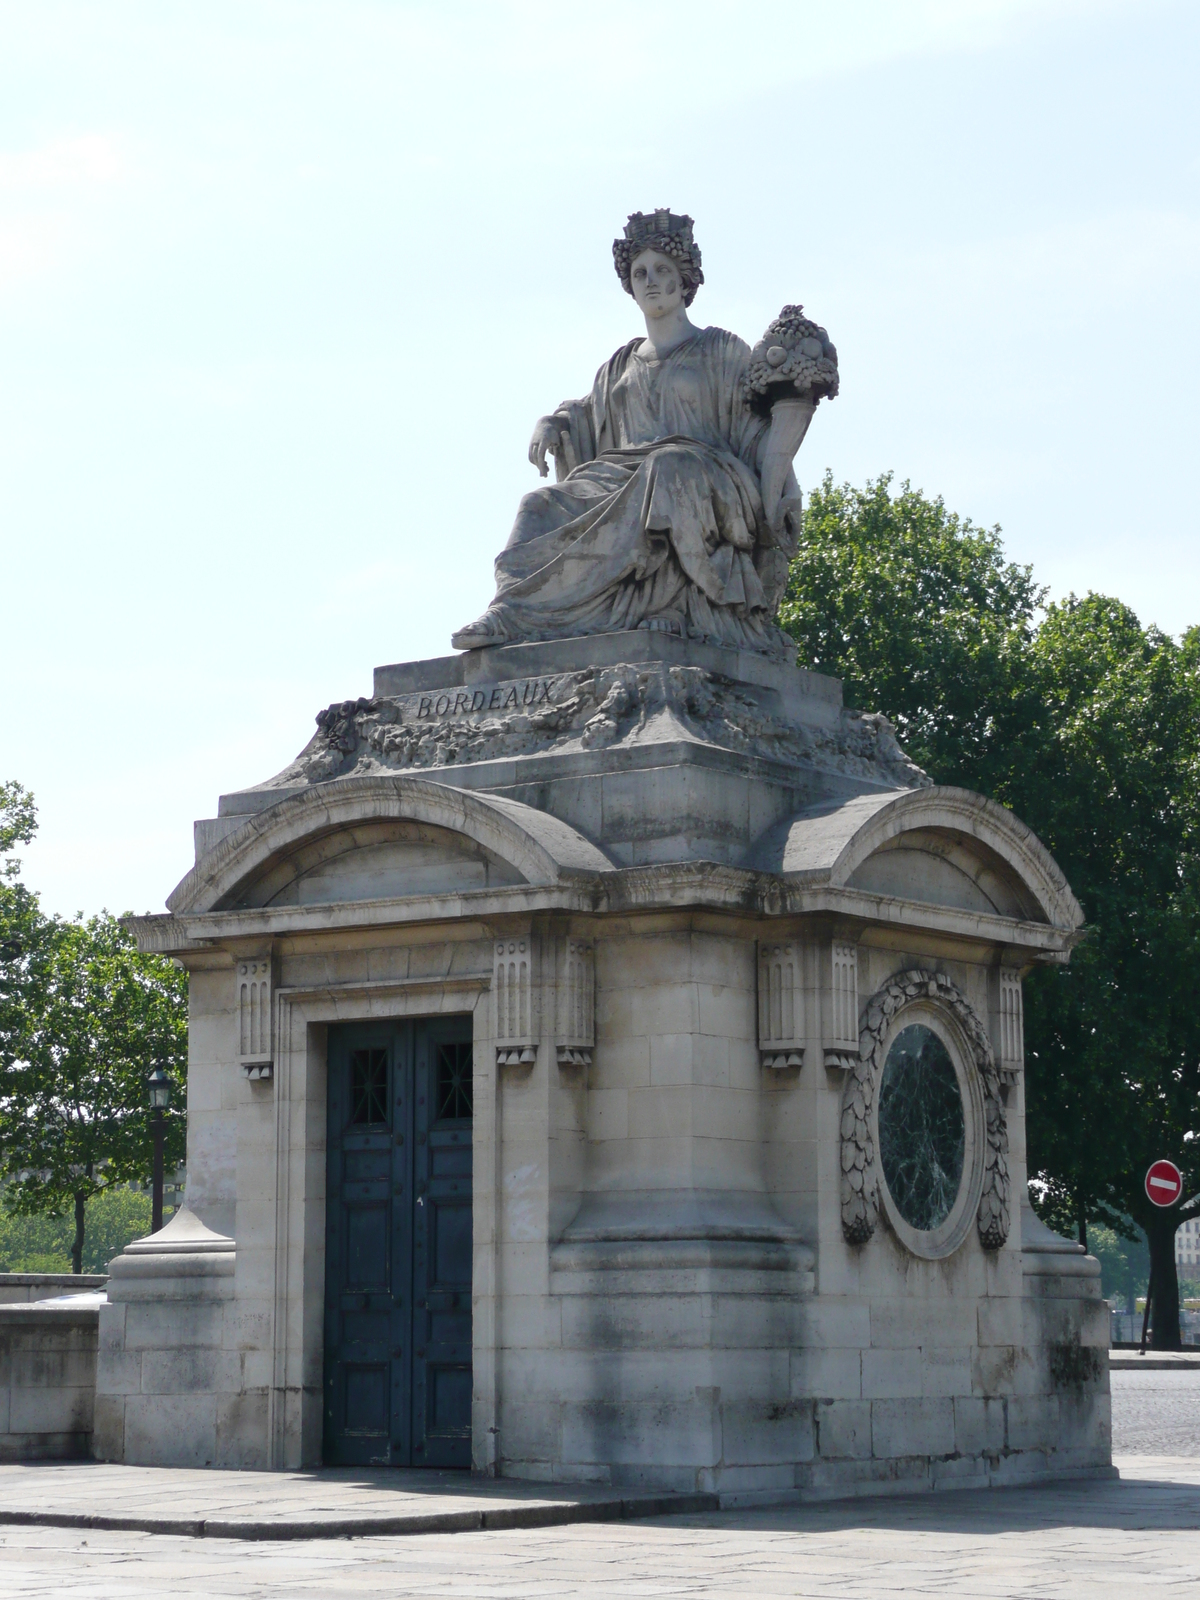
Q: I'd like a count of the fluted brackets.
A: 6